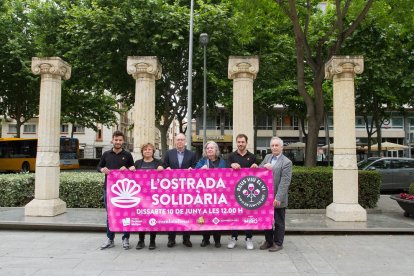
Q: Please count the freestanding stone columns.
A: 4